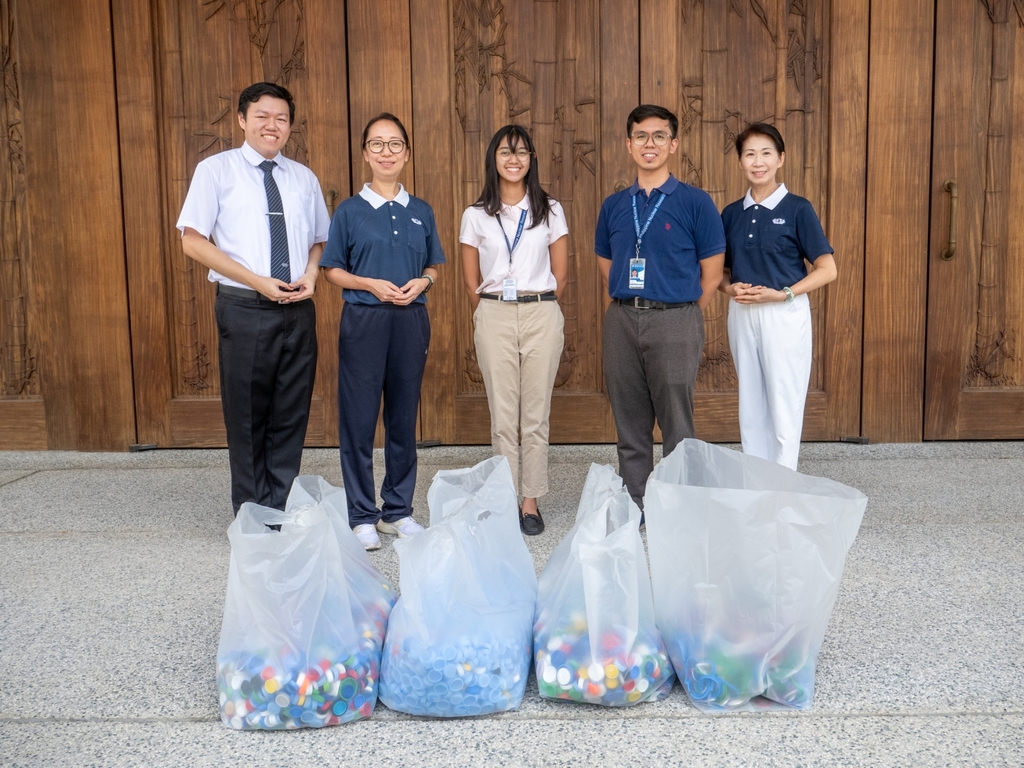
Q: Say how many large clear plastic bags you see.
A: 4